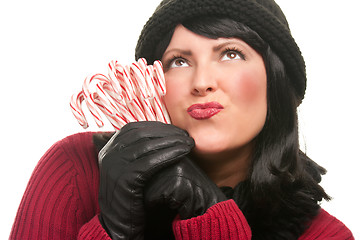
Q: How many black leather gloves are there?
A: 2